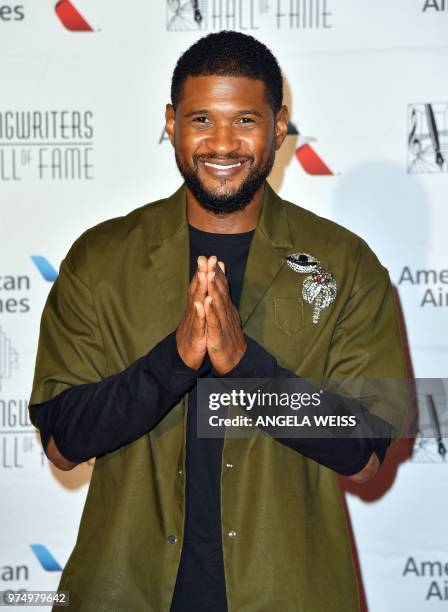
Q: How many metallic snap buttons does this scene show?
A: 4